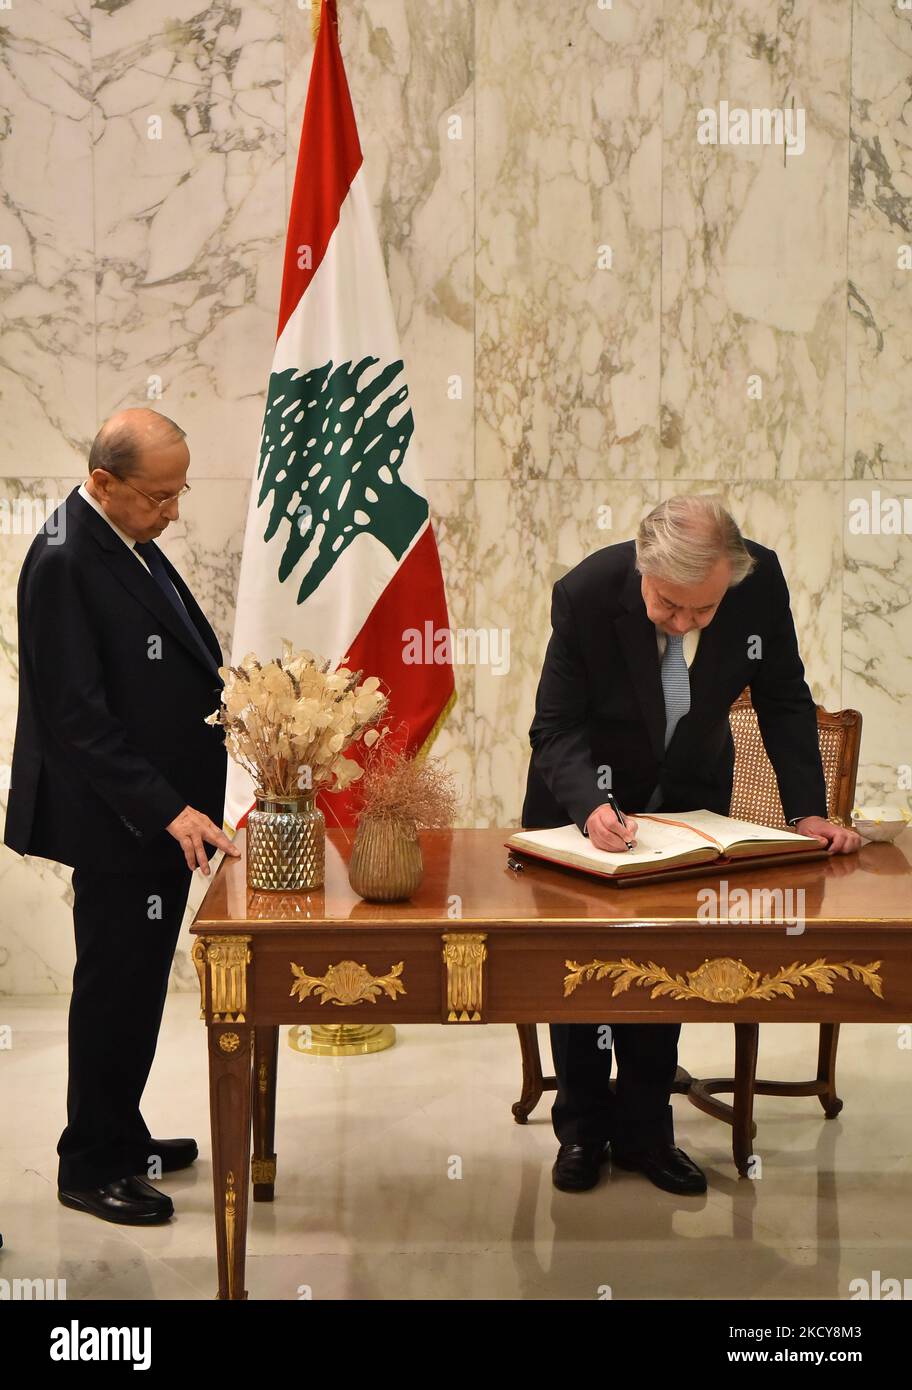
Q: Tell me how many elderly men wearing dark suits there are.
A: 2